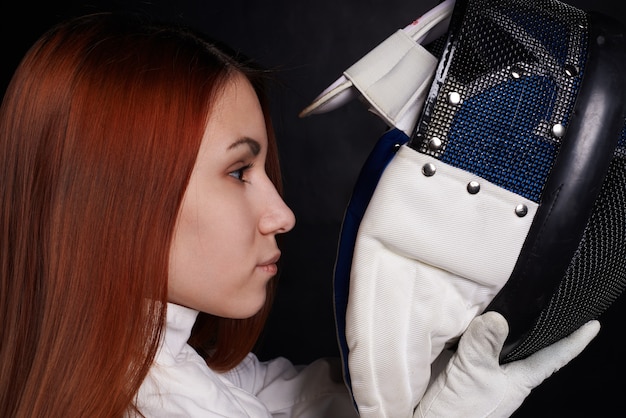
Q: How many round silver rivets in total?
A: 8